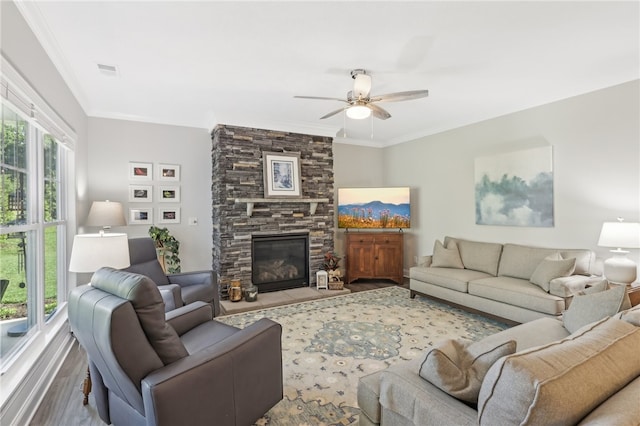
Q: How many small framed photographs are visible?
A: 6